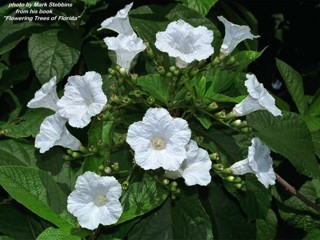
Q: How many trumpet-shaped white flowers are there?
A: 12